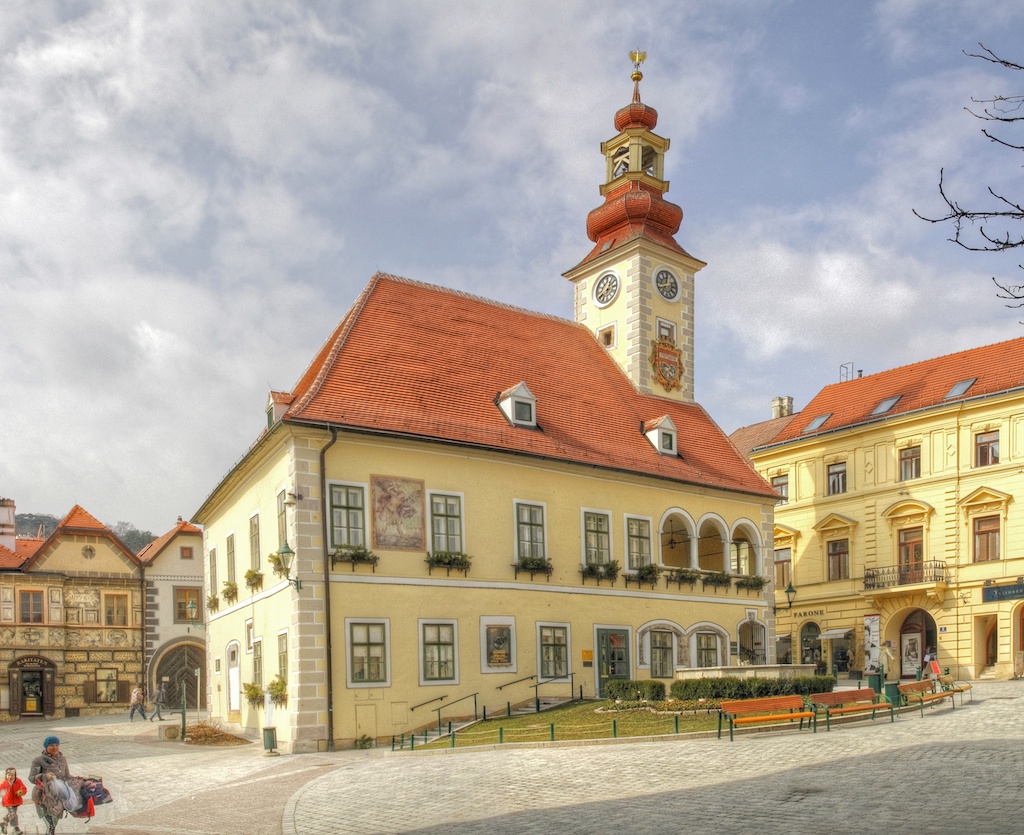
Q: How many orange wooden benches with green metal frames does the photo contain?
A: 4